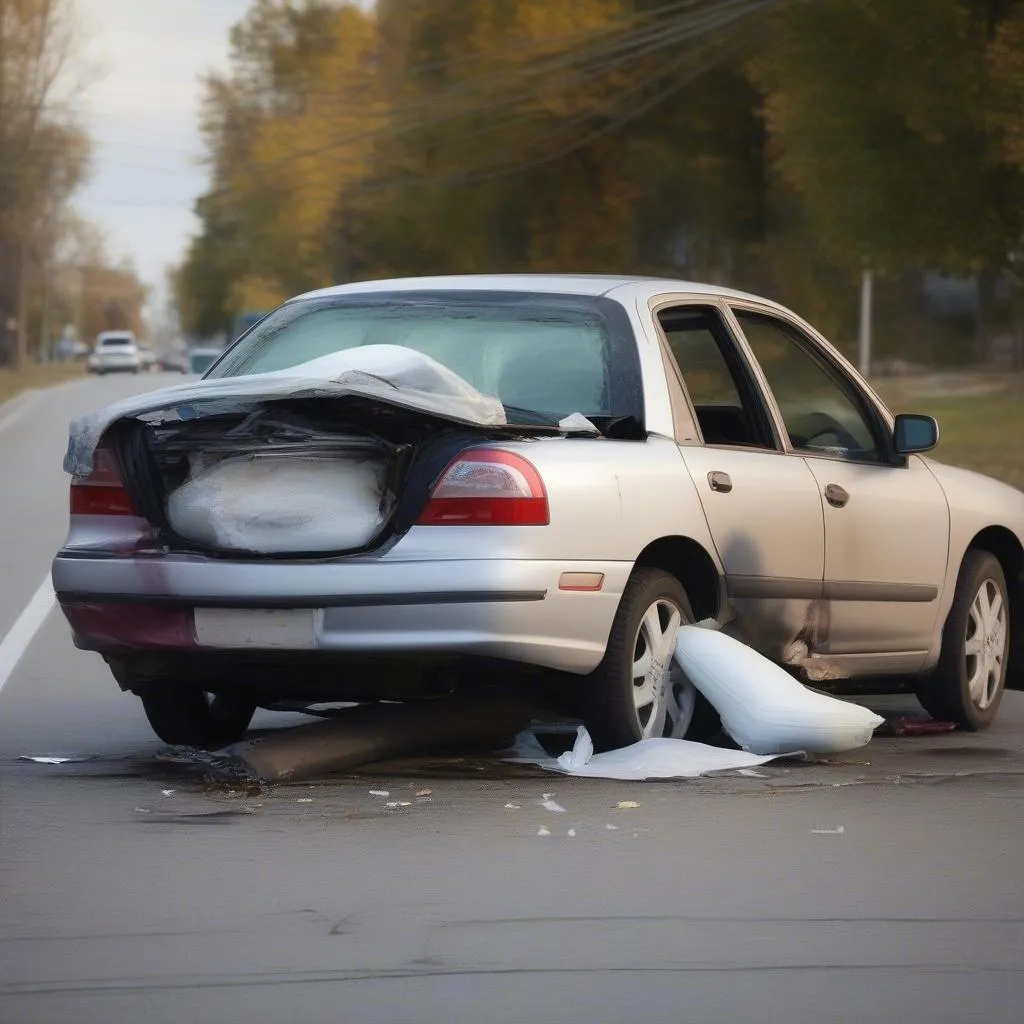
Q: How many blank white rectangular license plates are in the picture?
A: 1